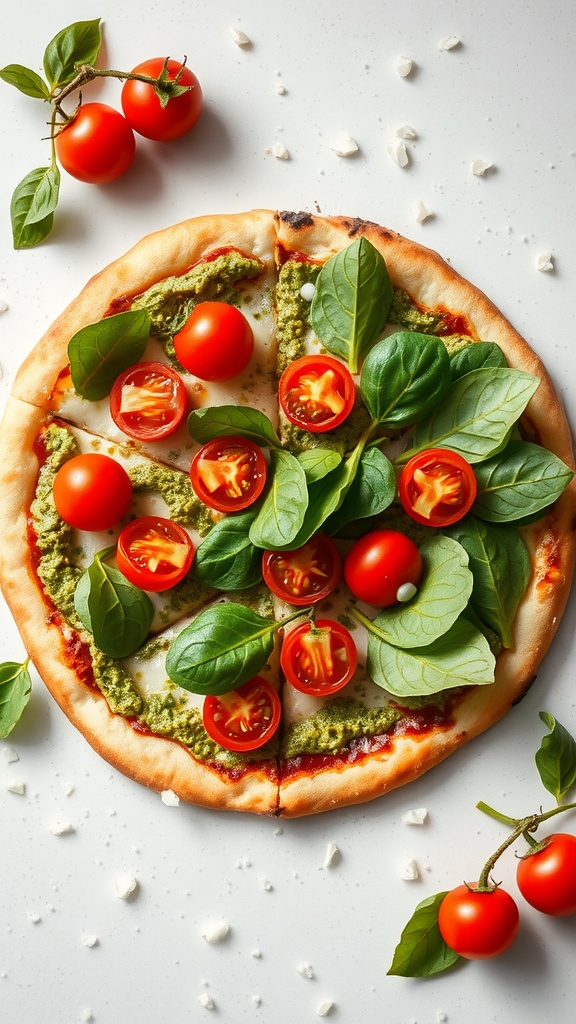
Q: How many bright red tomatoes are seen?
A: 15